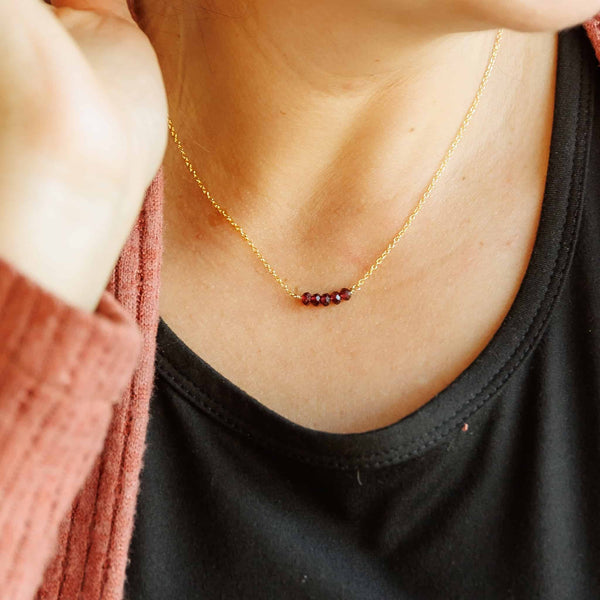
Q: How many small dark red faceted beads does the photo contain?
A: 5